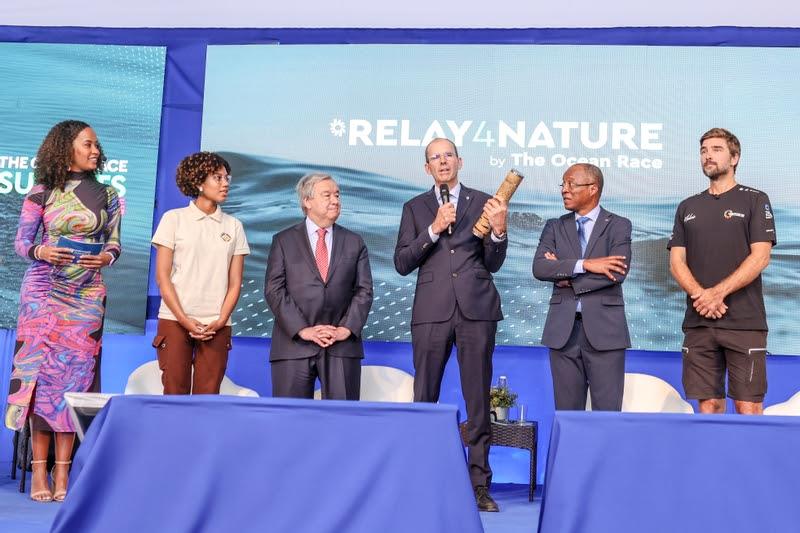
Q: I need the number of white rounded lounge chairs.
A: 4